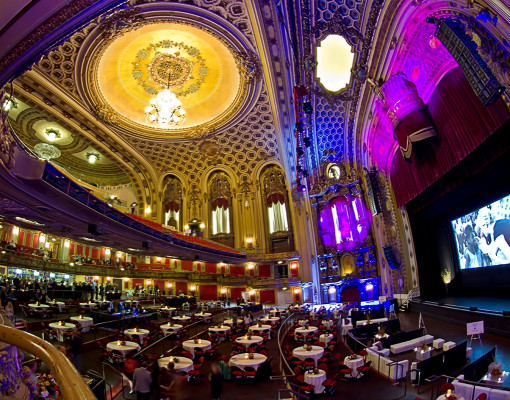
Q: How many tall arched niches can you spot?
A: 3